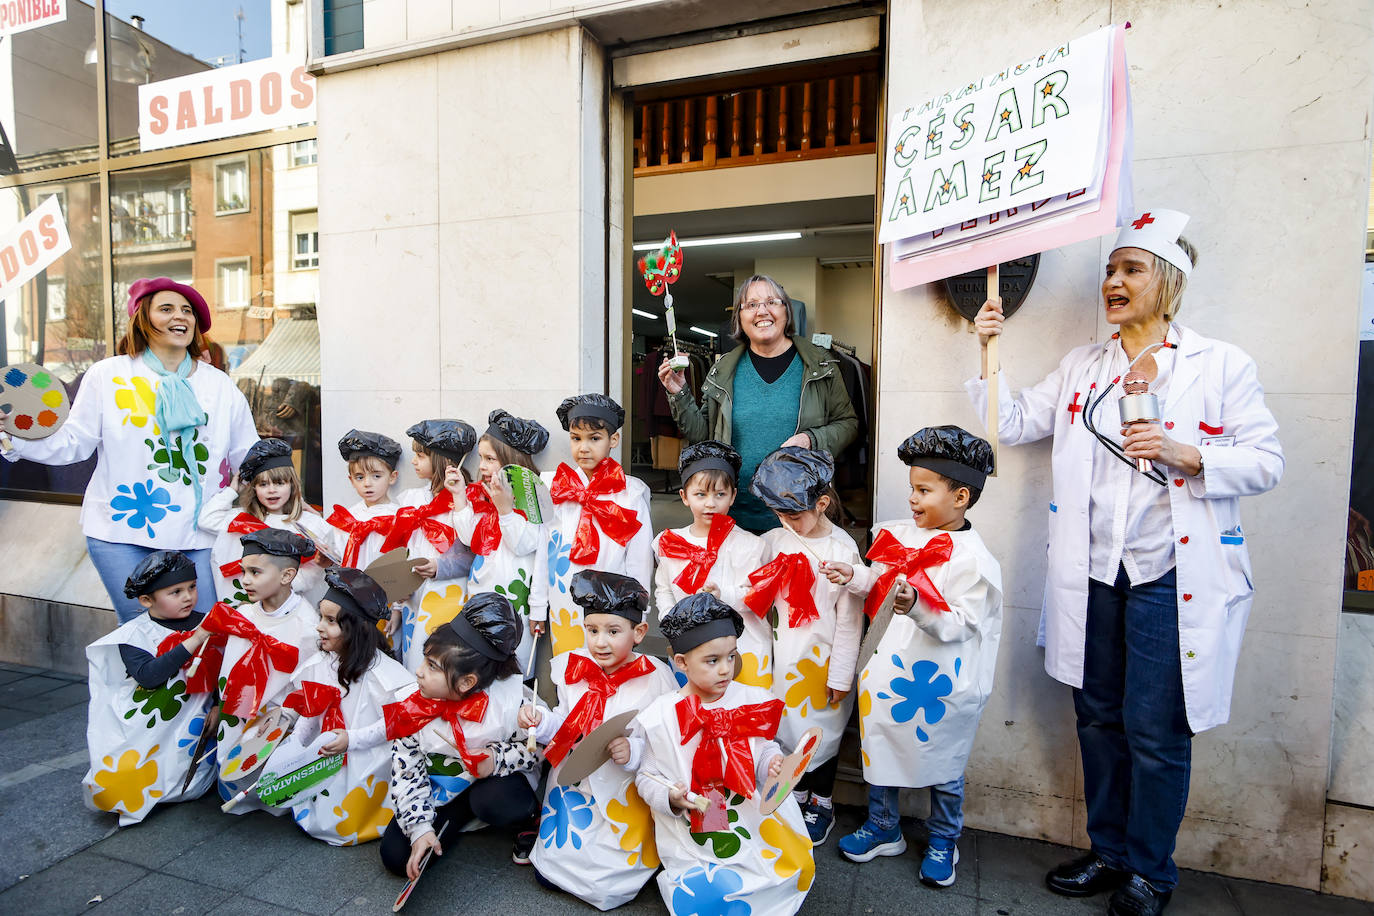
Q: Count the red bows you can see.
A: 14